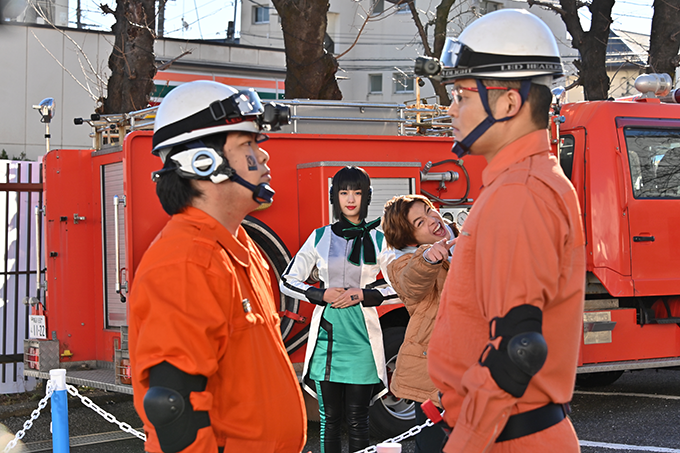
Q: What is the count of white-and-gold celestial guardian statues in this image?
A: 0